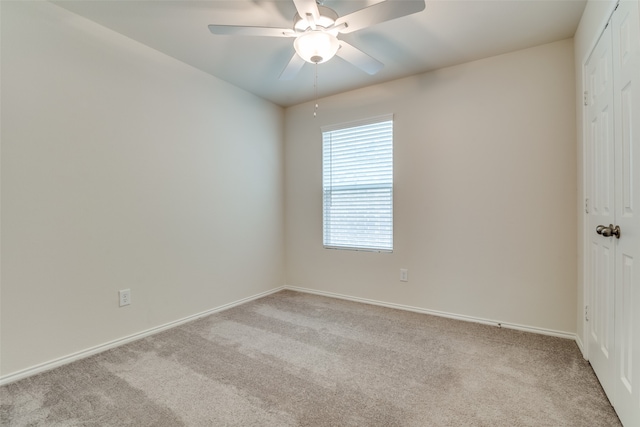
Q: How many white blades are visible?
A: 5